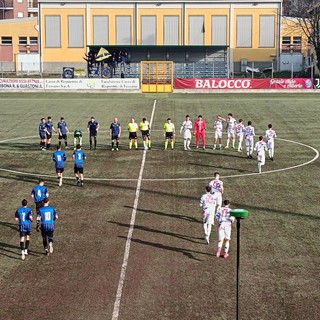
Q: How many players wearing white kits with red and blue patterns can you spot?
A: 10